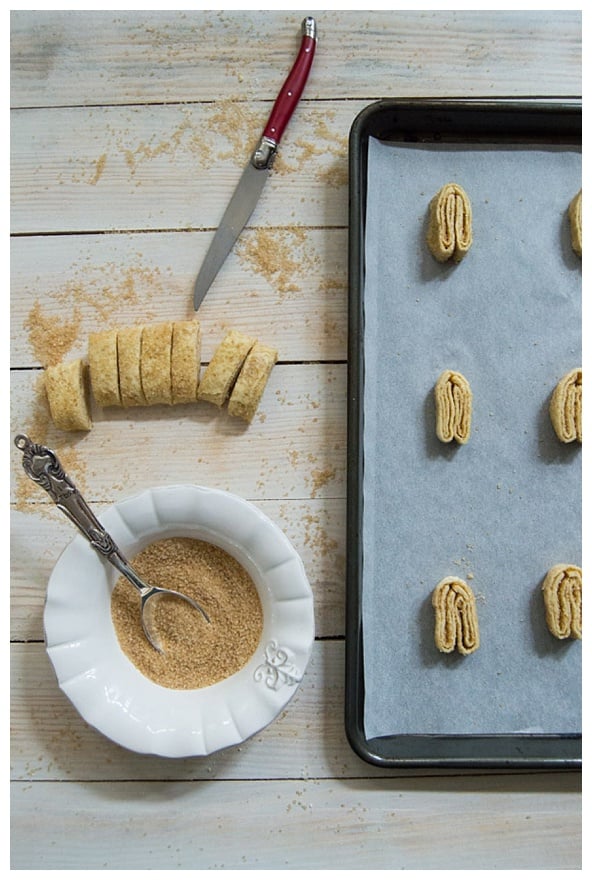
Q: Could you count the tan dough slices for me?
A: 13